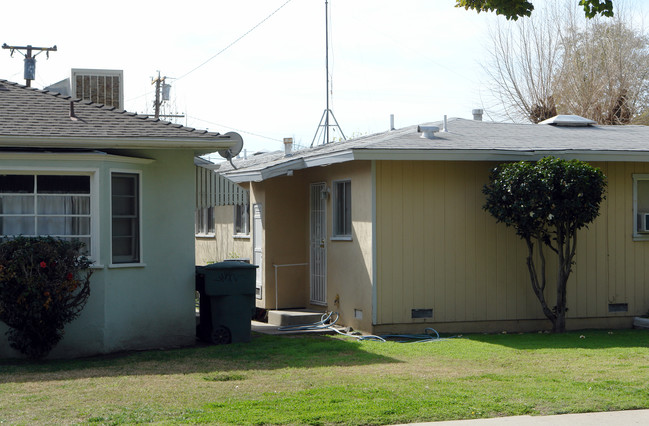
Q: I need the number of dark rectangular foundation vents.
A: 2